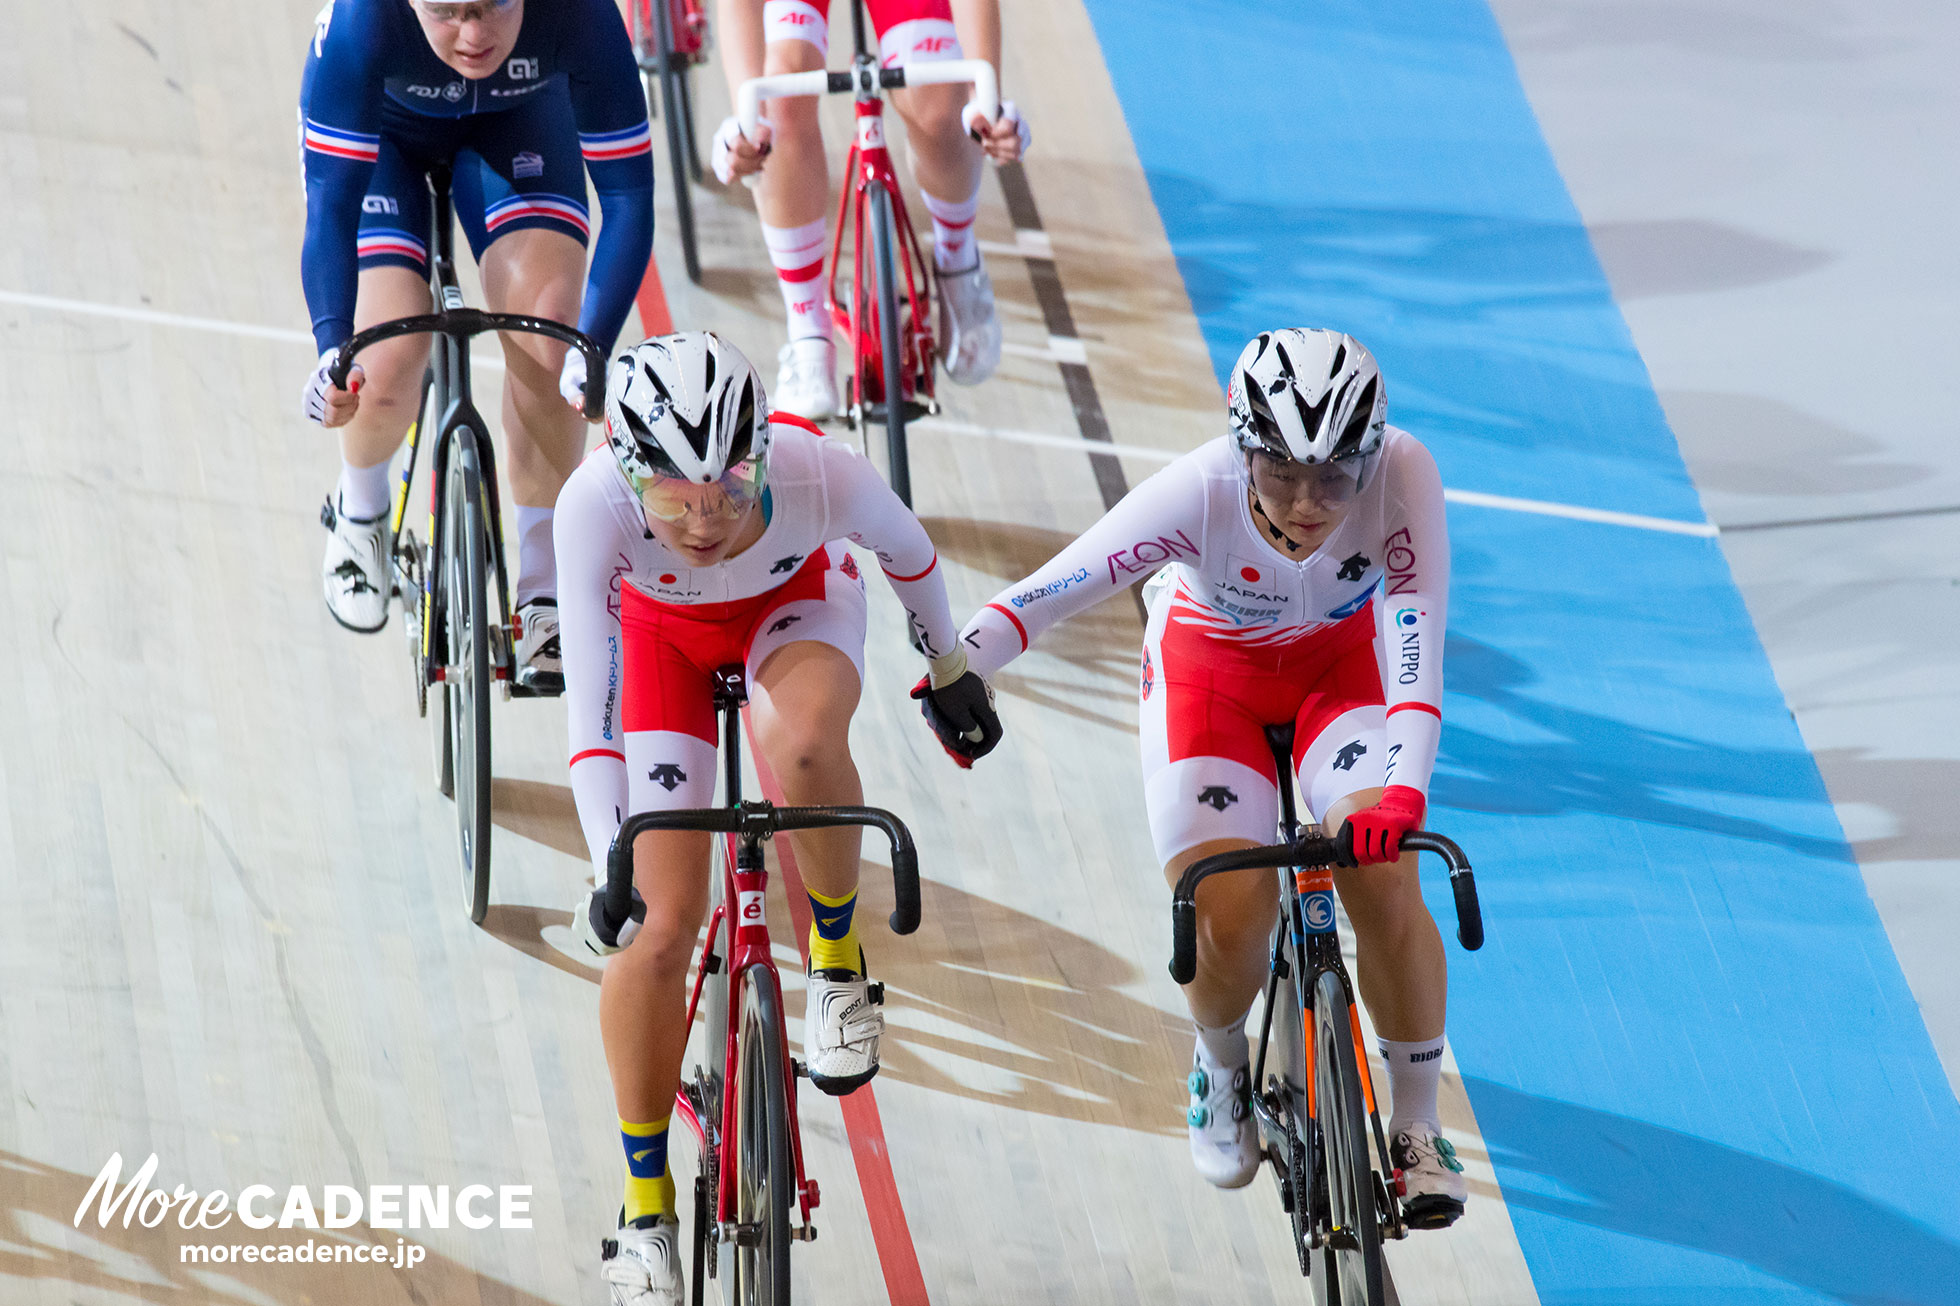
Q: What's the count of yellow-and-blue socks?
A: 2